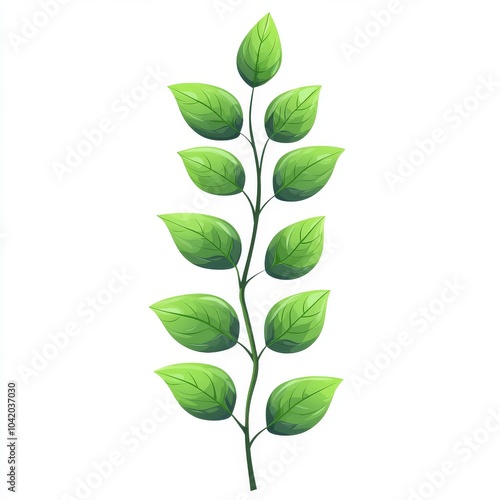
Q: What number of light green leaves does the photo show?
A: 11